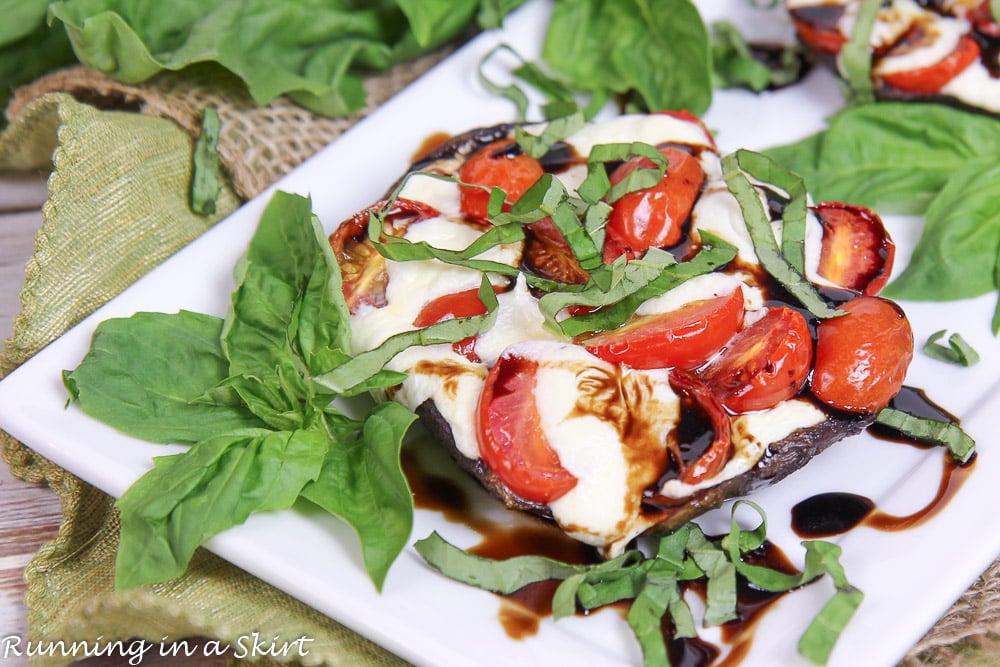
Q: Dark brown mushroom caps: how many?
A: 2